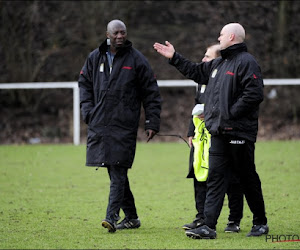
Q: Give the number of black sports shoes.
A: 6